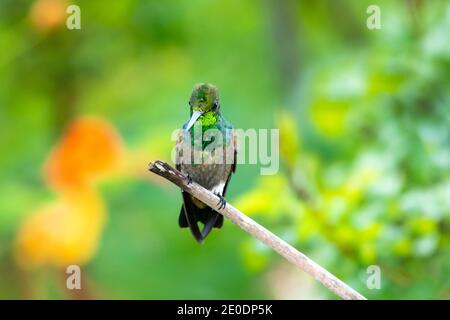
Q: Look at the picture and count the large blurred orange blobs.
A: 2